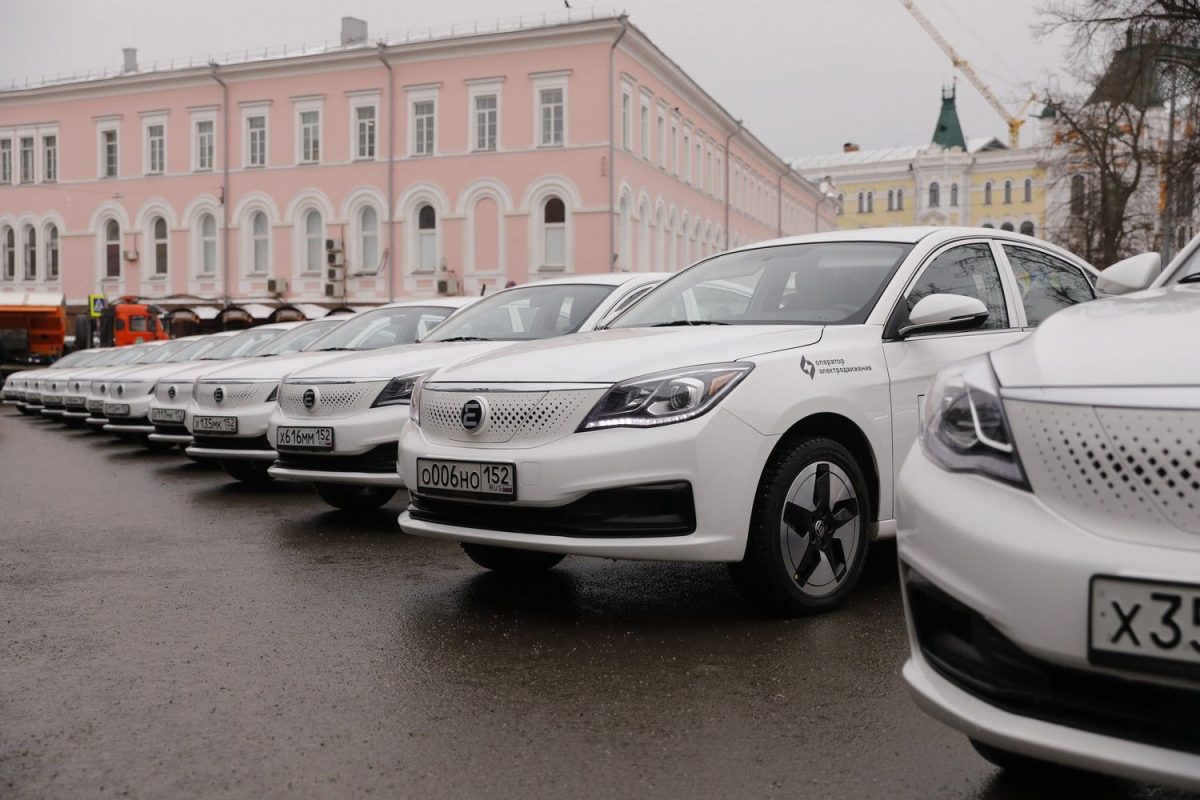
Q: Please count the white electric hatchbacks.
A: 12